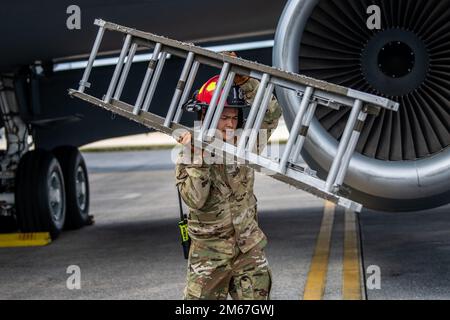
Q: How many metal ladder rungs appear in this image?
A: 15